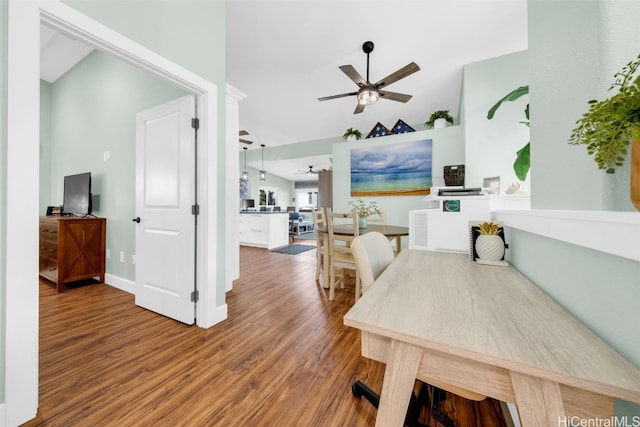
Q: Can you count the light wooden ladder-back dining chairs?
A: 3